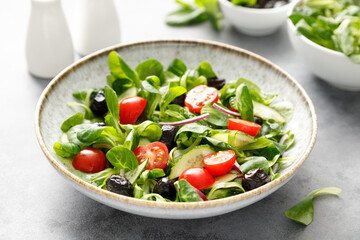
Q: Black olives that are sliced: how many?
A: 0